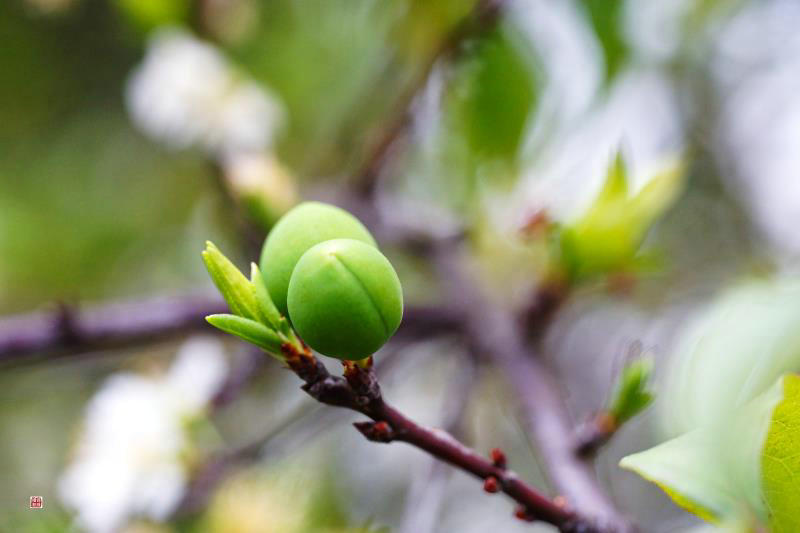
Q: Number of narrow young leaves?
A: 3